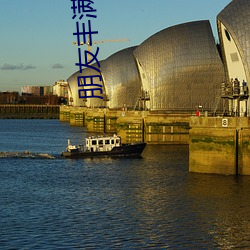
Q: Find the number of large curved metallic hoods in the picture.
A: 5